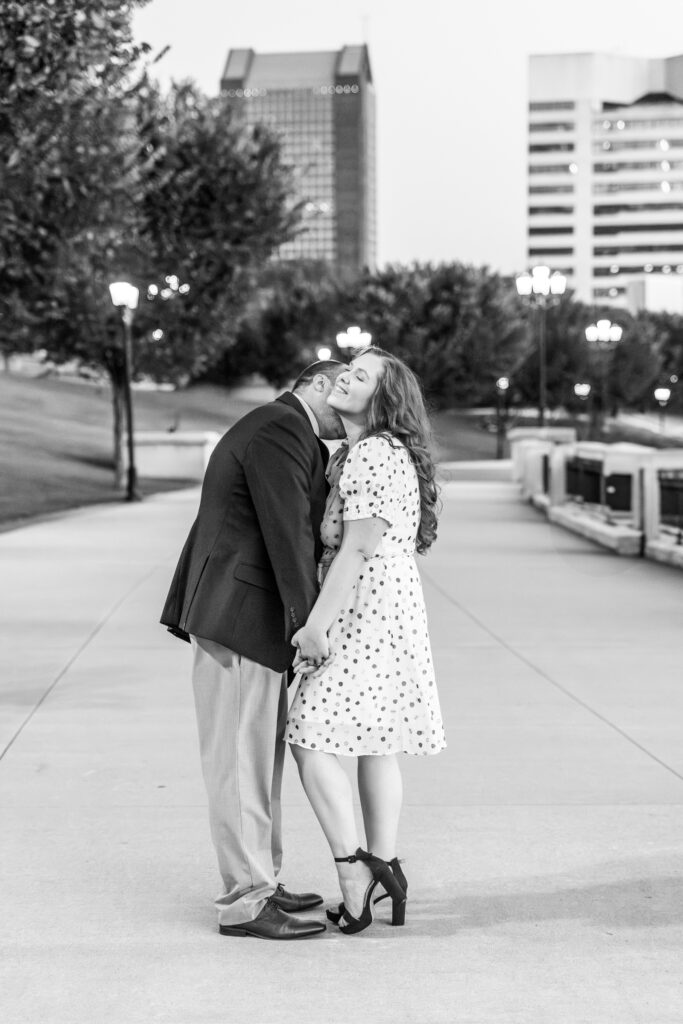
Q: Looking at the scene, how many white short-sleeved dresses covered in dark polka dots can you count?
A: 1